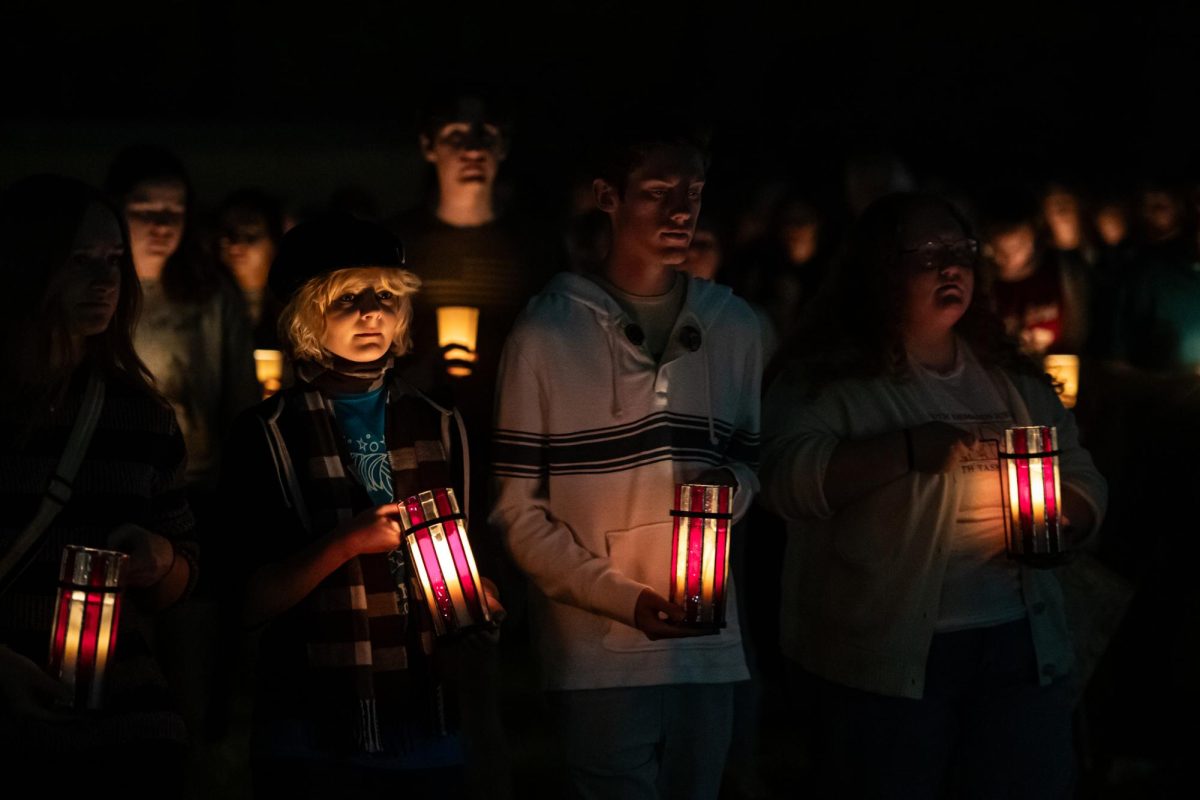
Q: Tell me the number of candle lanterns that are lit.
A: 7